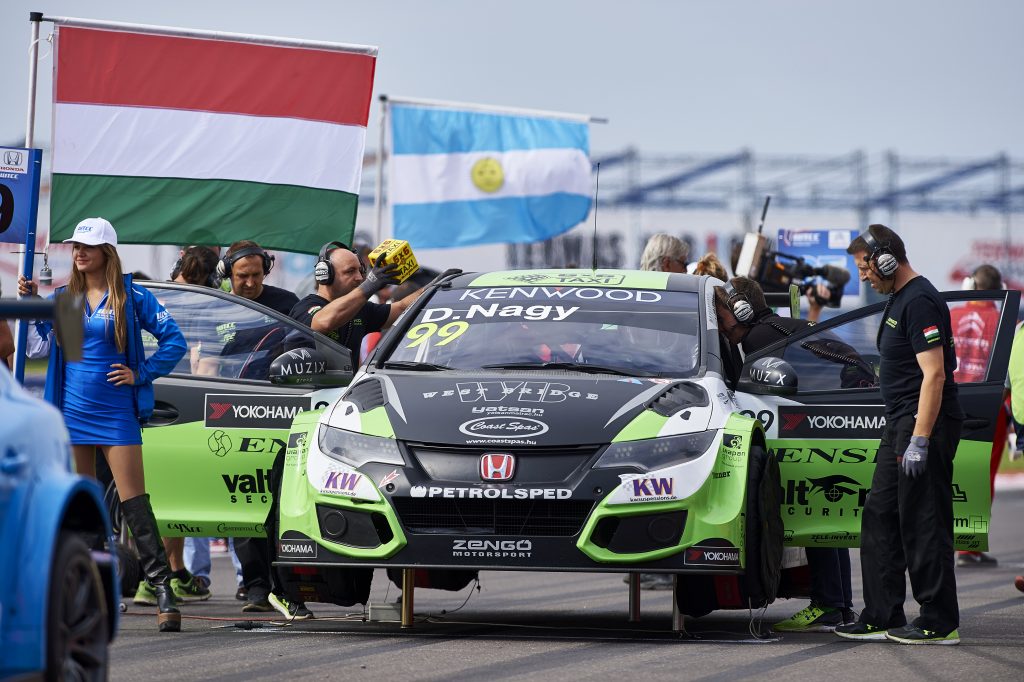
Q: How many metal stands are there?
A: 3